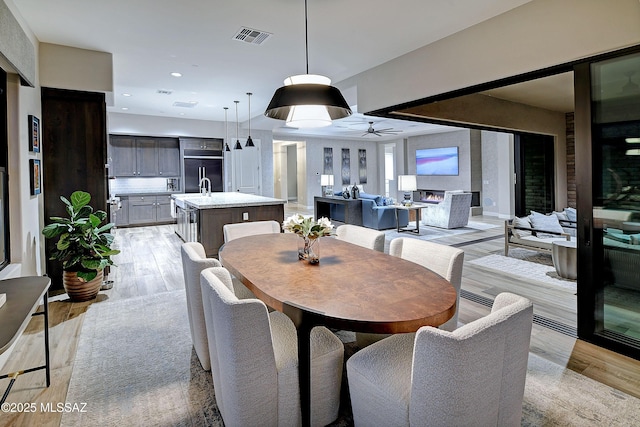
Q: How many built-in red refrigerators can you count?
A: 0